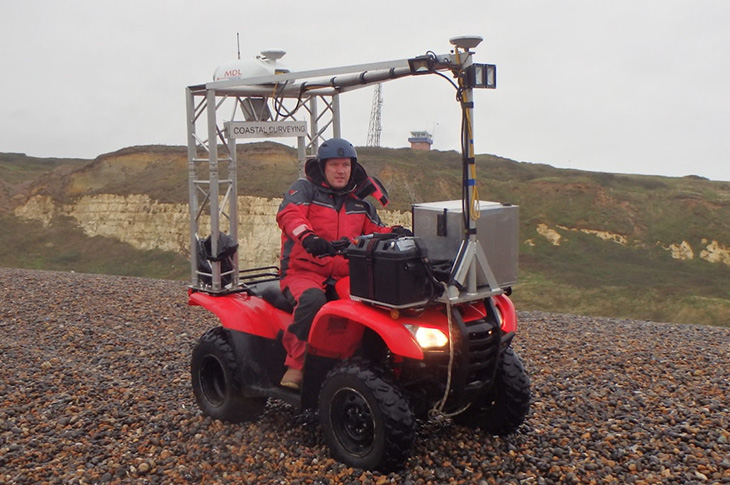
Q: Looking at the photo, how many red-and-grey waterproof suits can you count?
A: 1